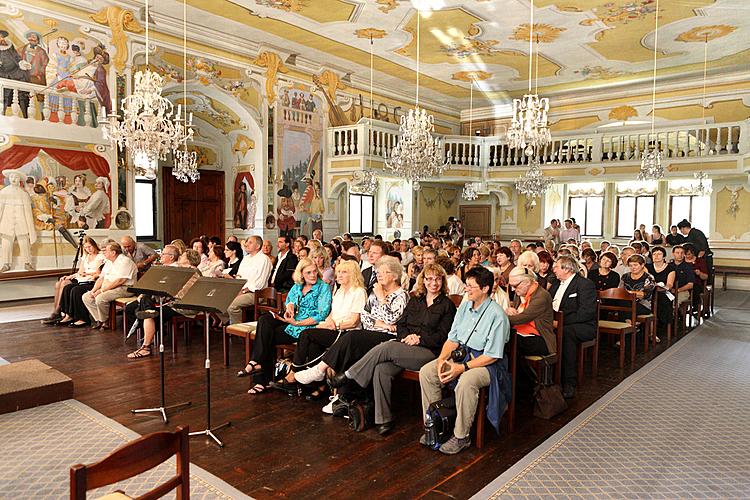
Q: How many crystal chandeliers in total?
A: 9